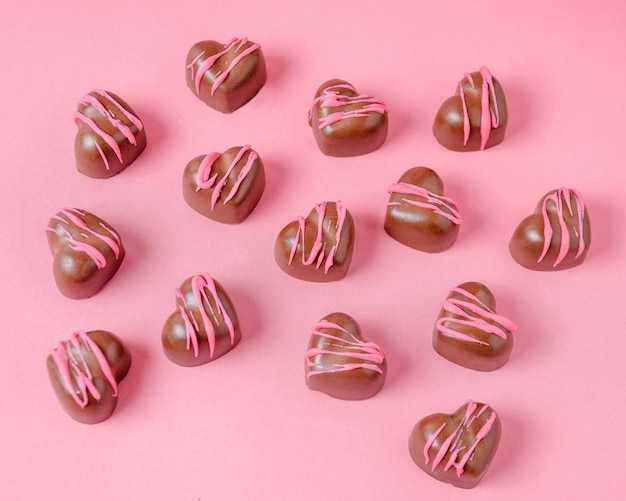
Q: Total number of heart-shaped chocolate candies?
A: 14